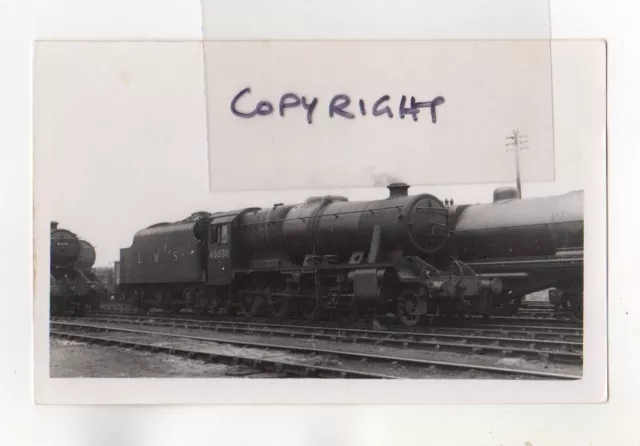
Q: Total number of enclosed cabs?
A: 1